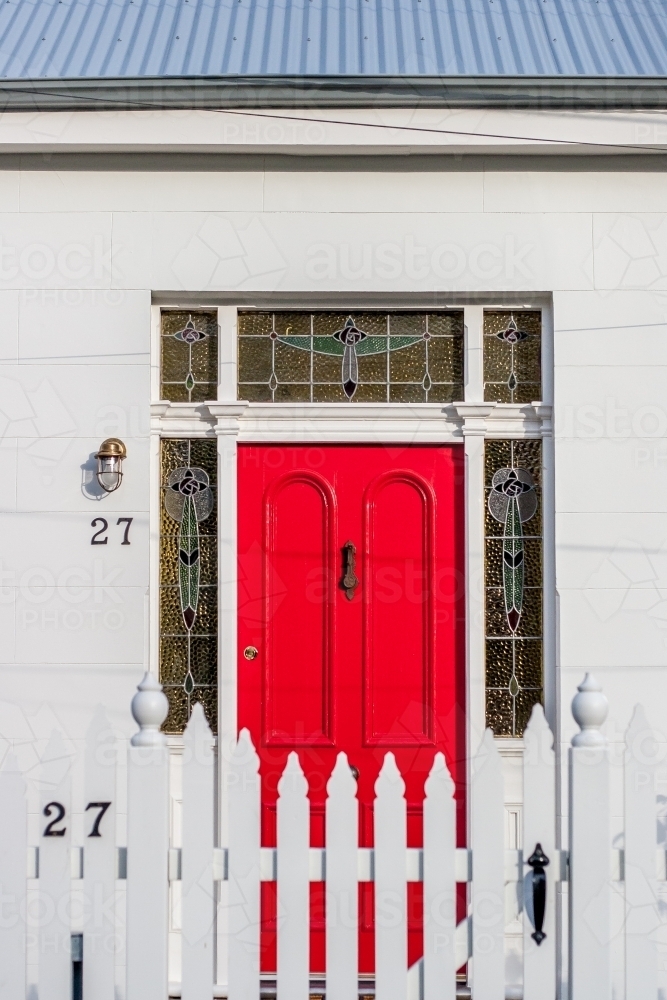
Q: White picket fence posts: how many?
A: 14